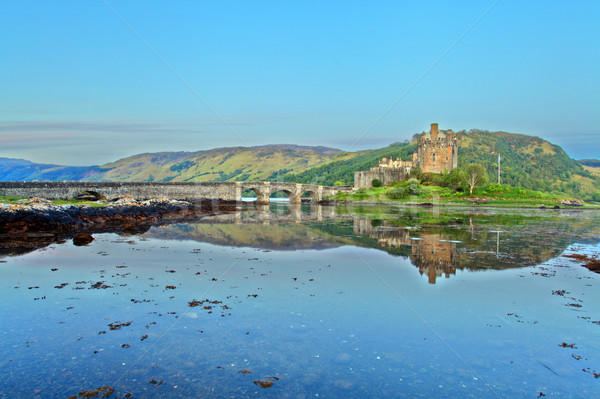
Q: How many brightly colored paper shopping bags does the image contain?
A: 0